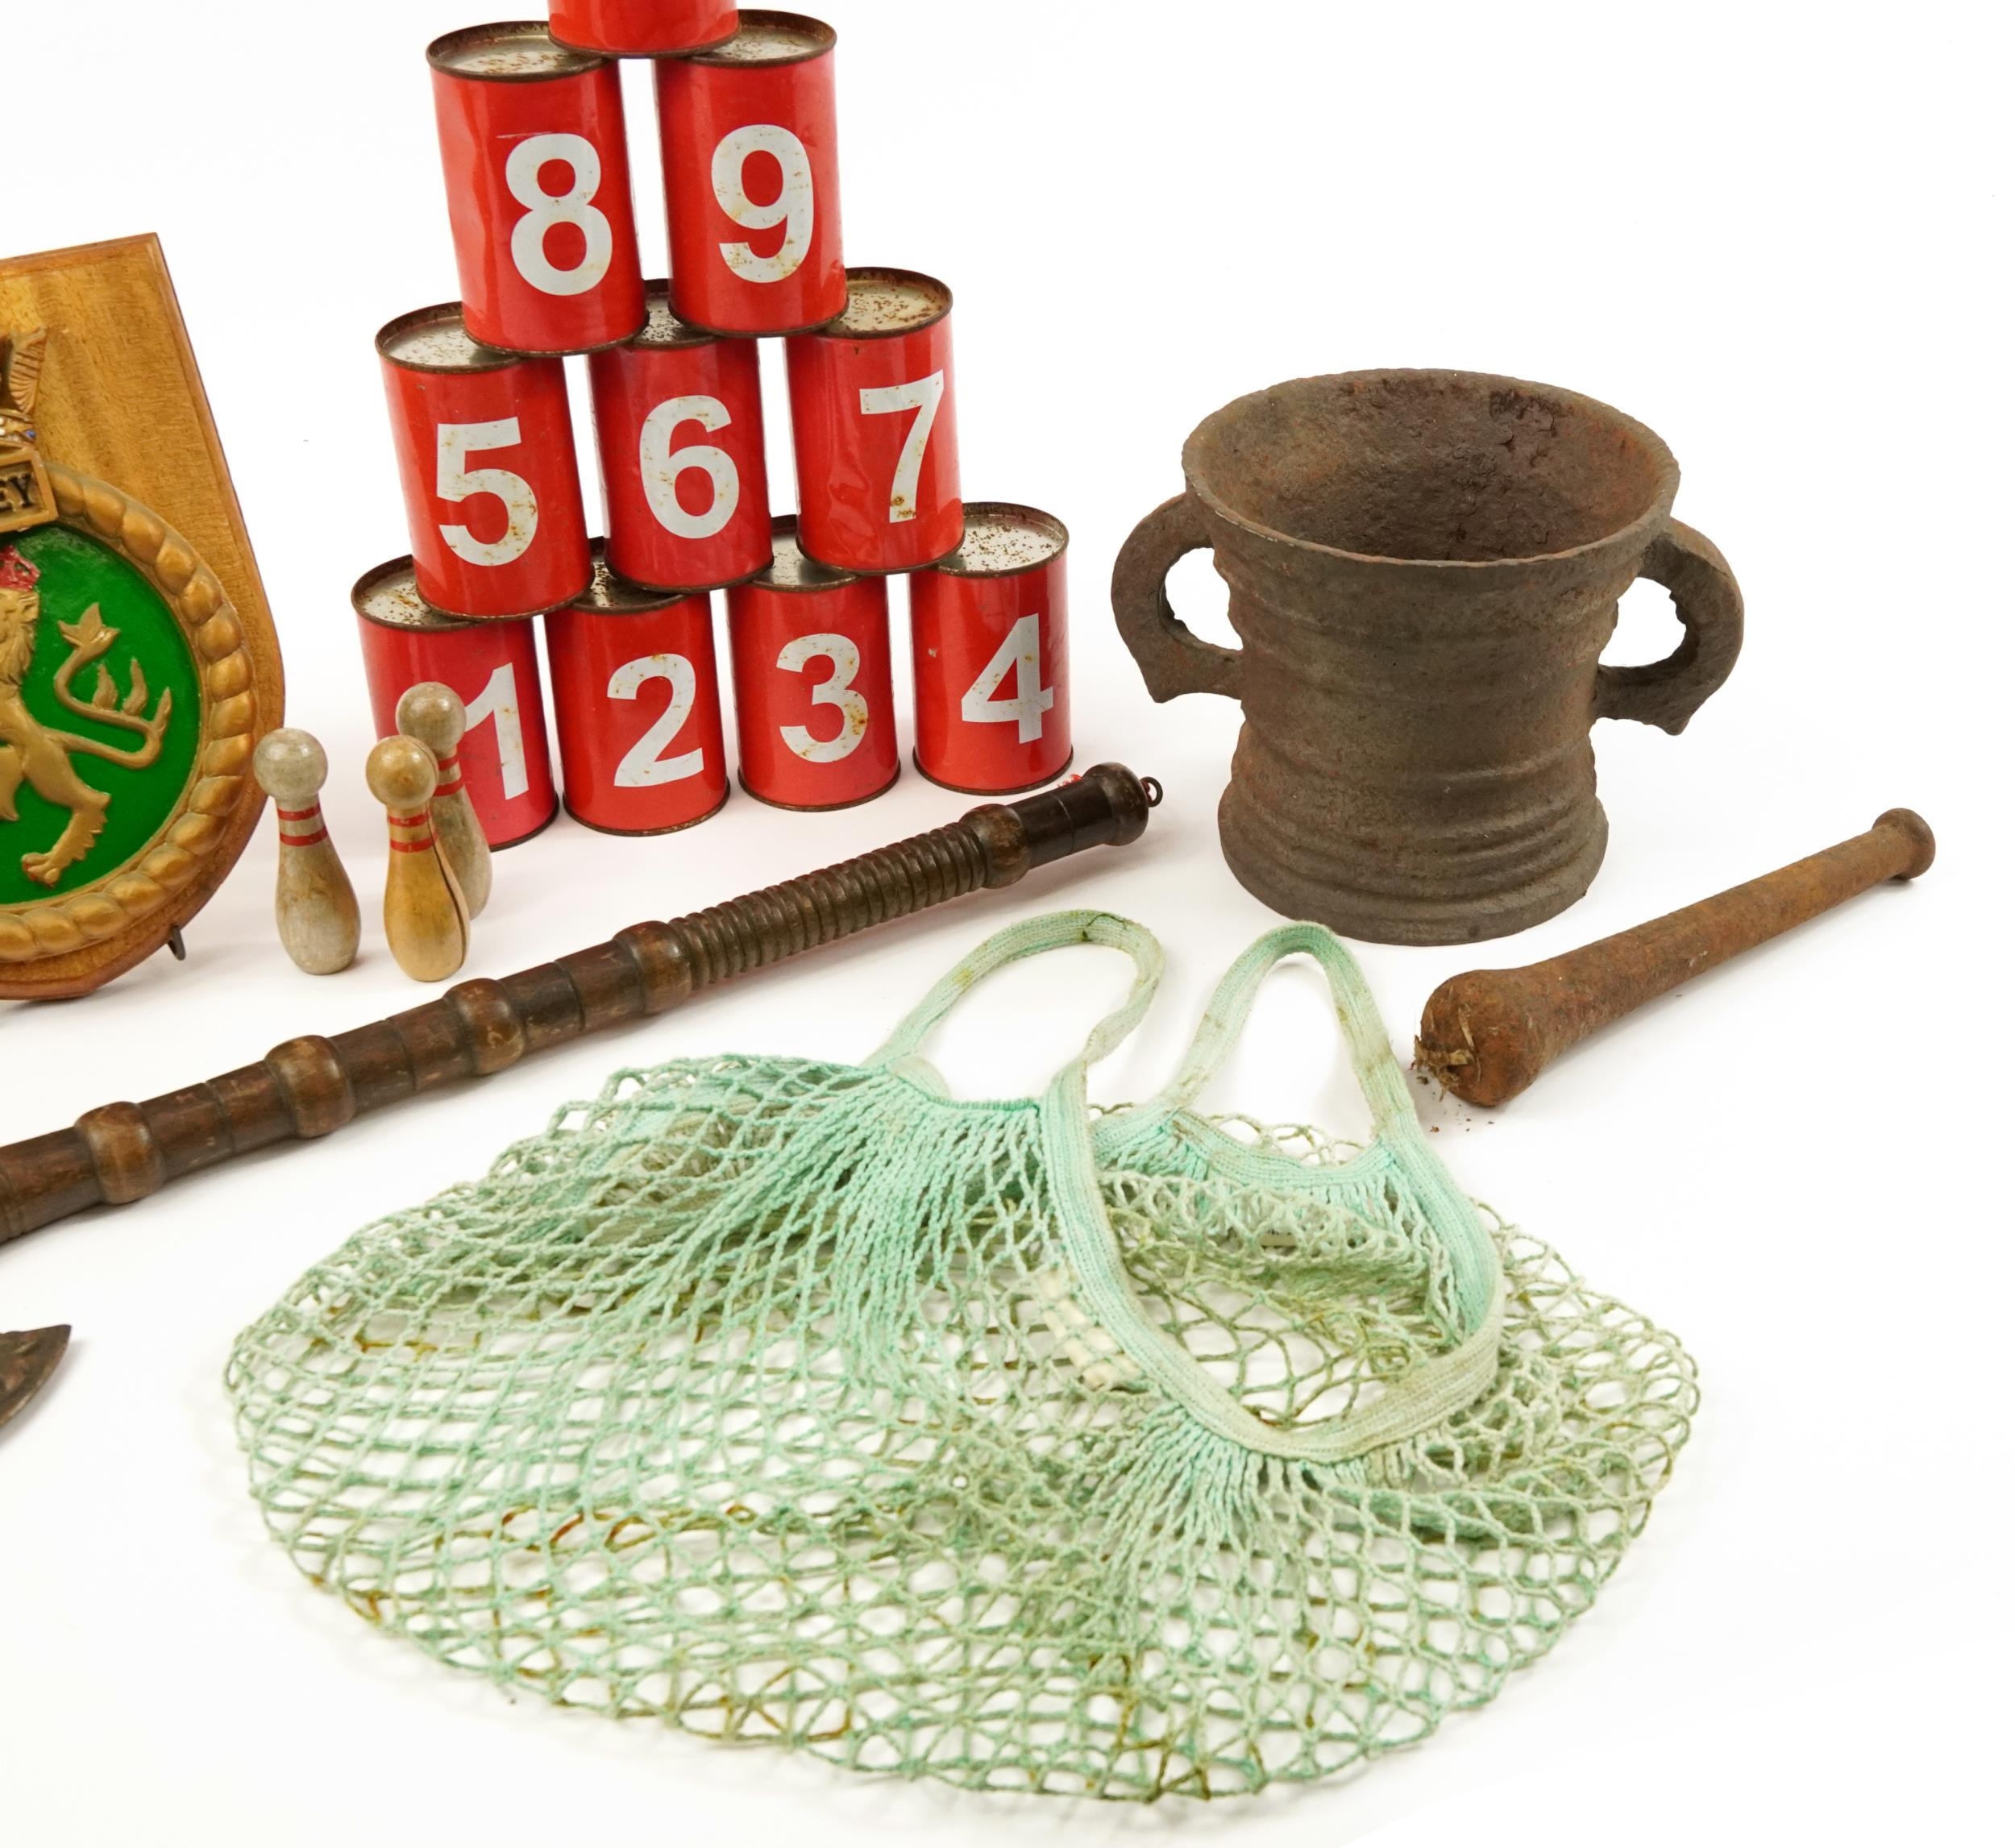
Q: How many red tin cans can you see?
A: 10